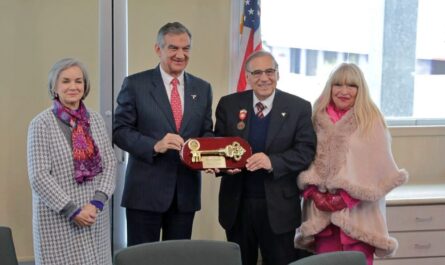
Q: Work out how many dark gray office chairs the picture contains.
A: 3